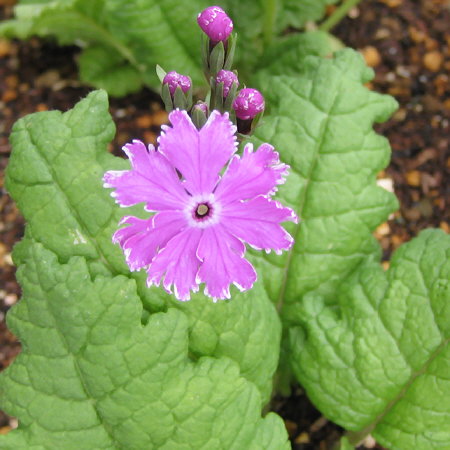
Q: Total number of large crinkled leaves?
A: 4